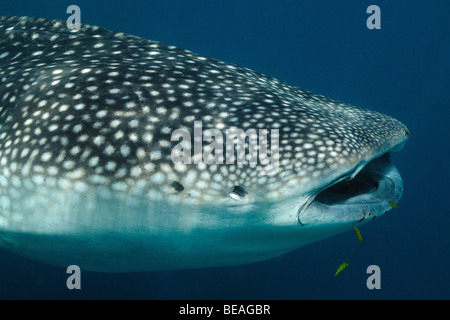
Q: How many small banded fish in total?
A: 3